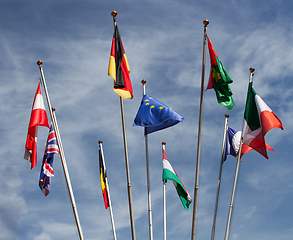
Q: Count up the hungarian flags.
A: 1